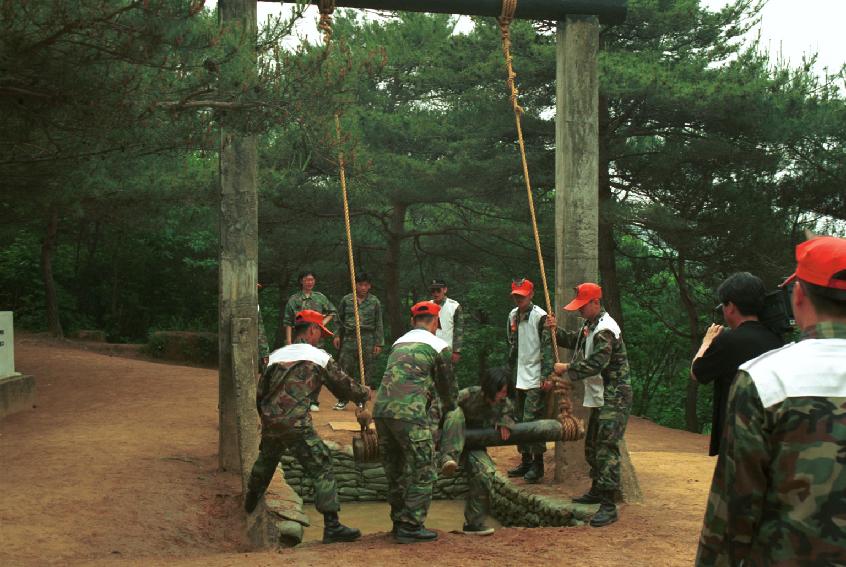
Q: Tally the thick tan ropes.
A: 2